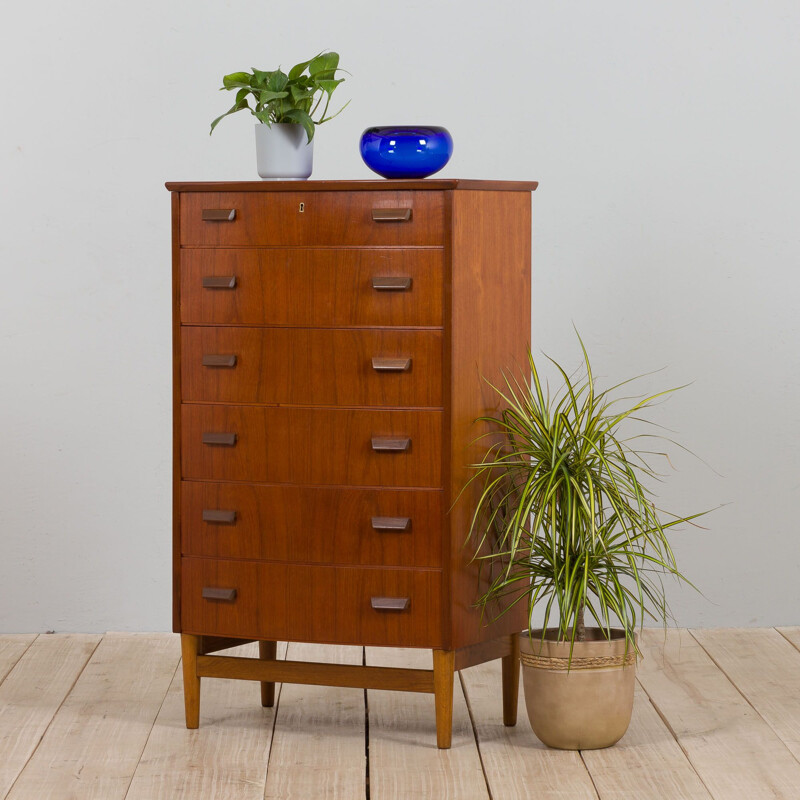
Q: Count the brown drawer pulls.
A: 12